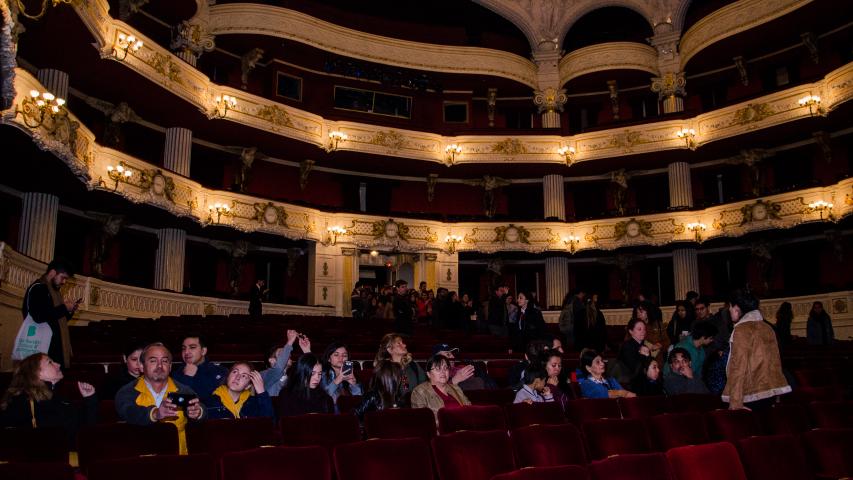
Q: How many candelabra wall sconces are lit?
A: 15